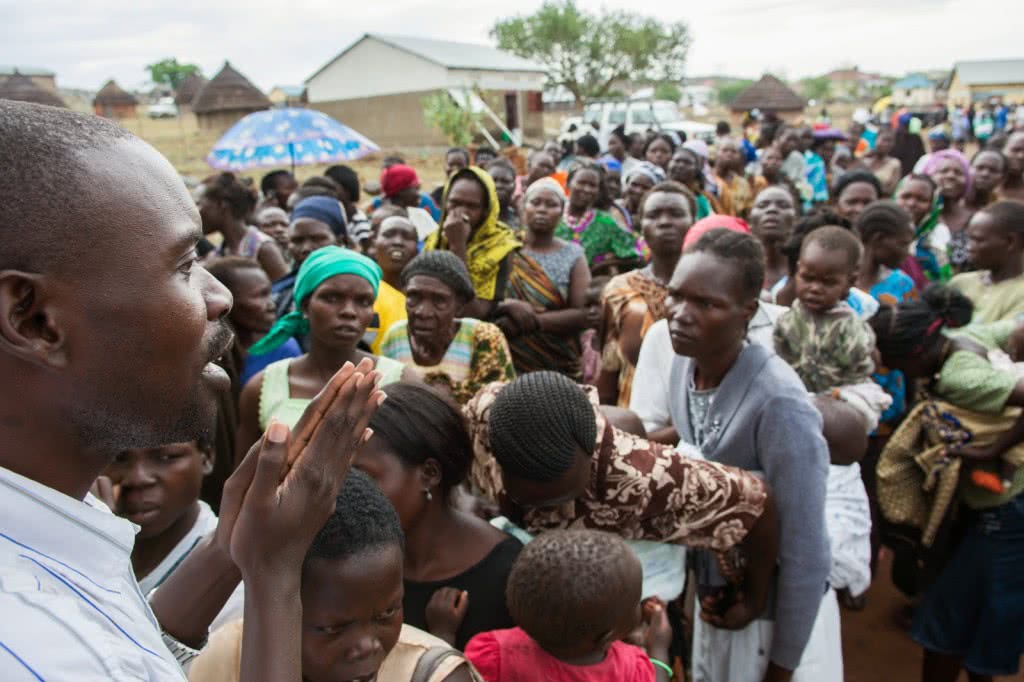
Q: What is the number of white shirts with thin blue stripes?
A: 1